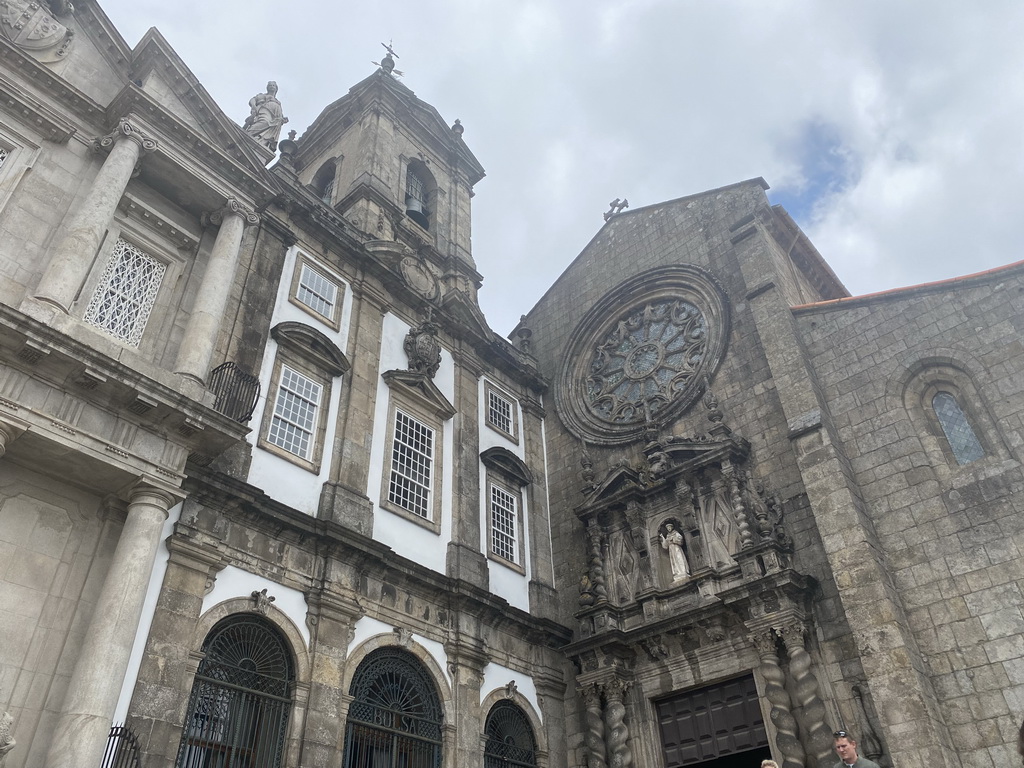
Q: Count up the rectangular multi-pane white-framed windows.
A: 5